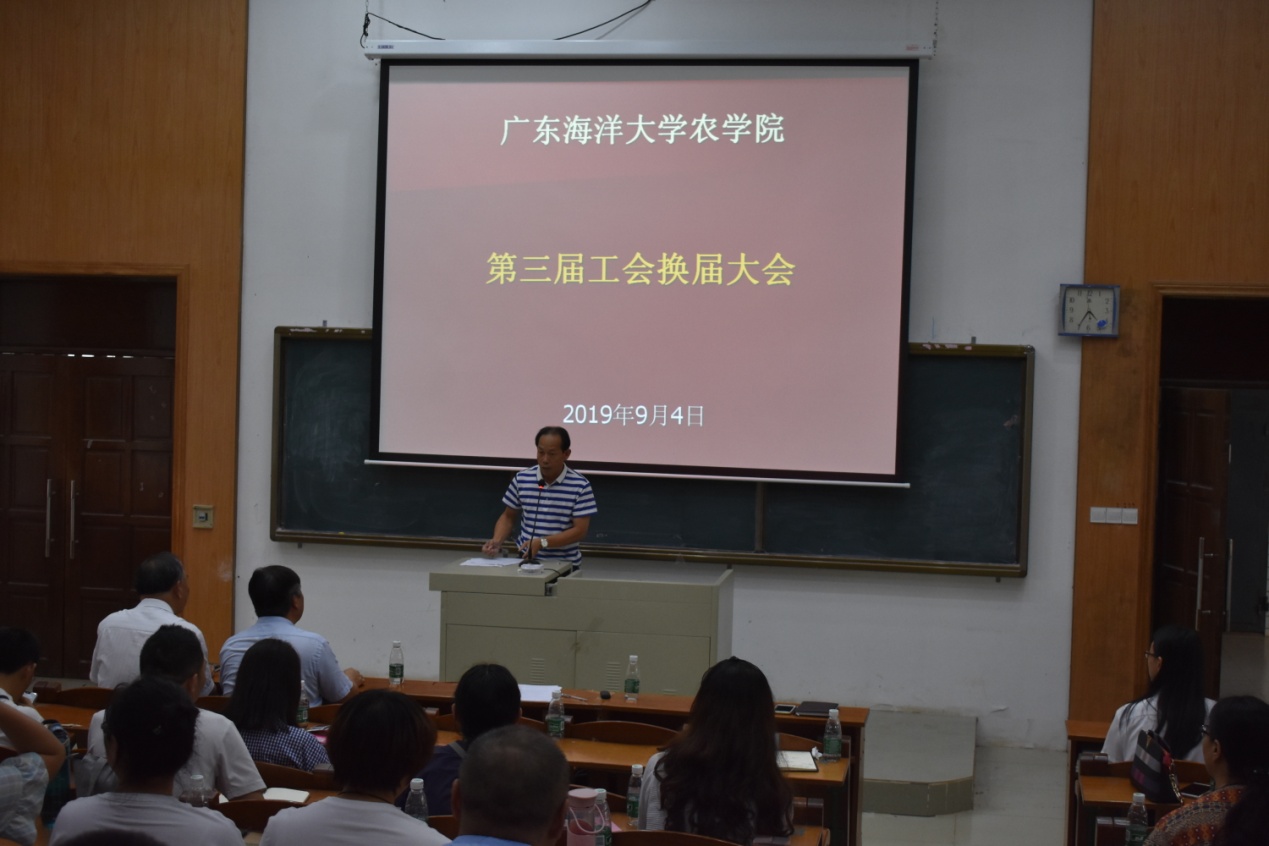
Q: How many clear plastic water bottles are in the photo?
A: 10